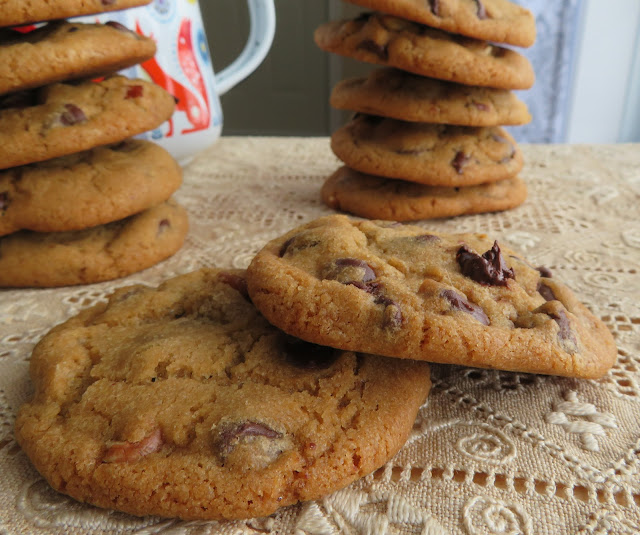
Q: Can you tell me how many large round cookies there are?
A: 12